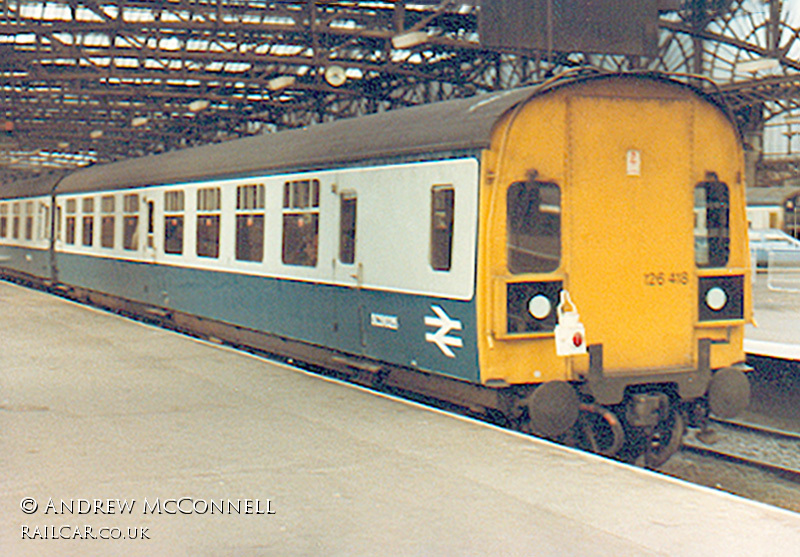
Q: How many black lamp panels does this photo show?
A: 2